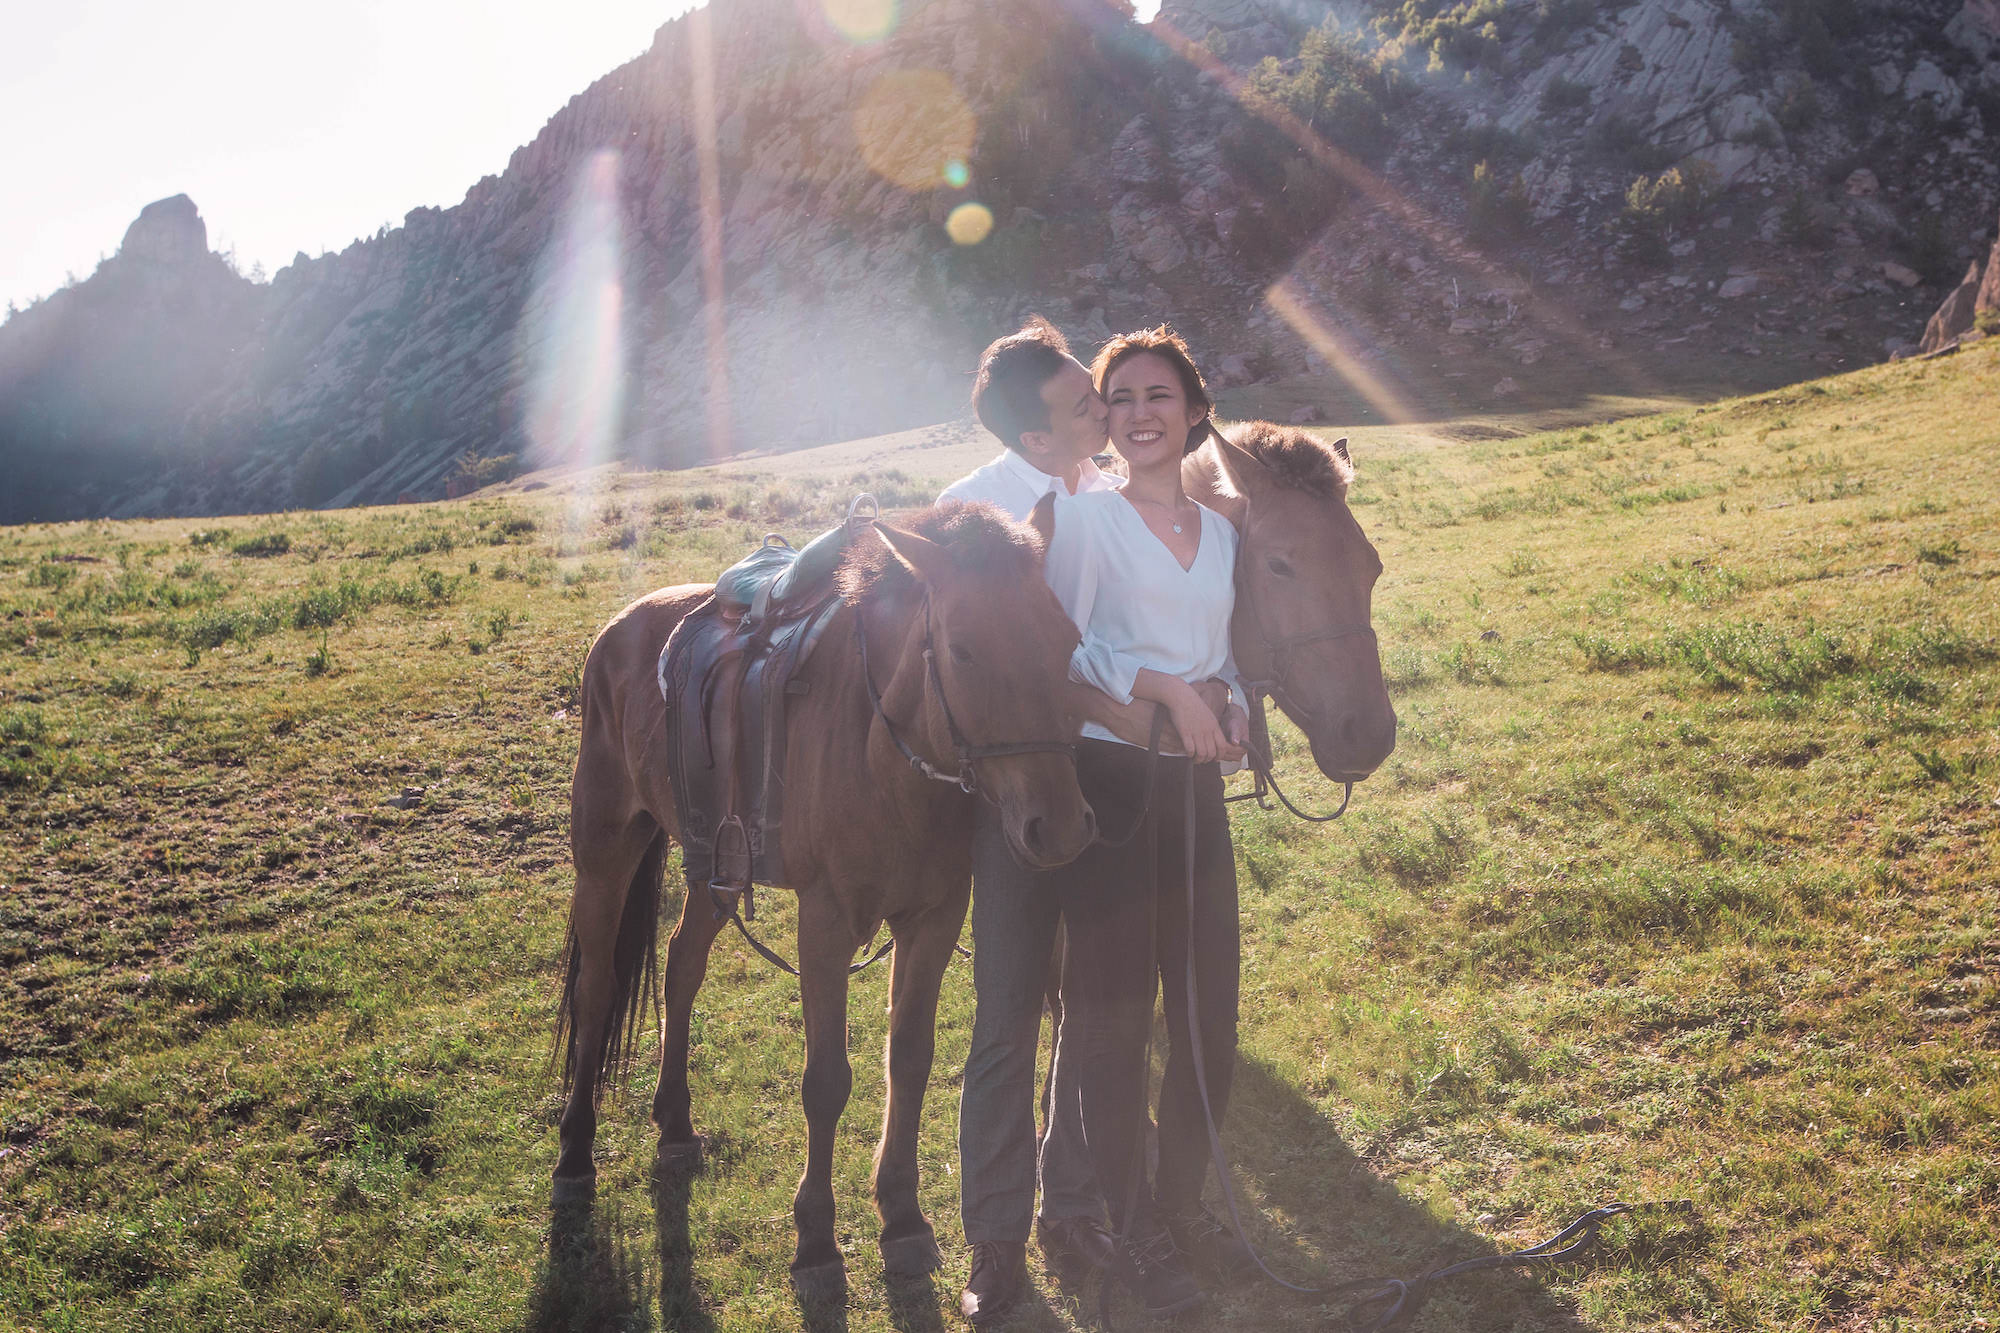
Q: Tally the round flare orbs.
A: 4